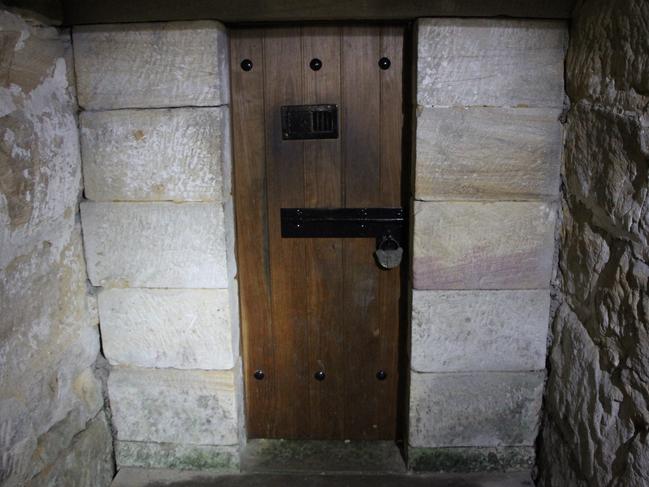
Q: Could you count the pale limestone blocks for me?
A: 10